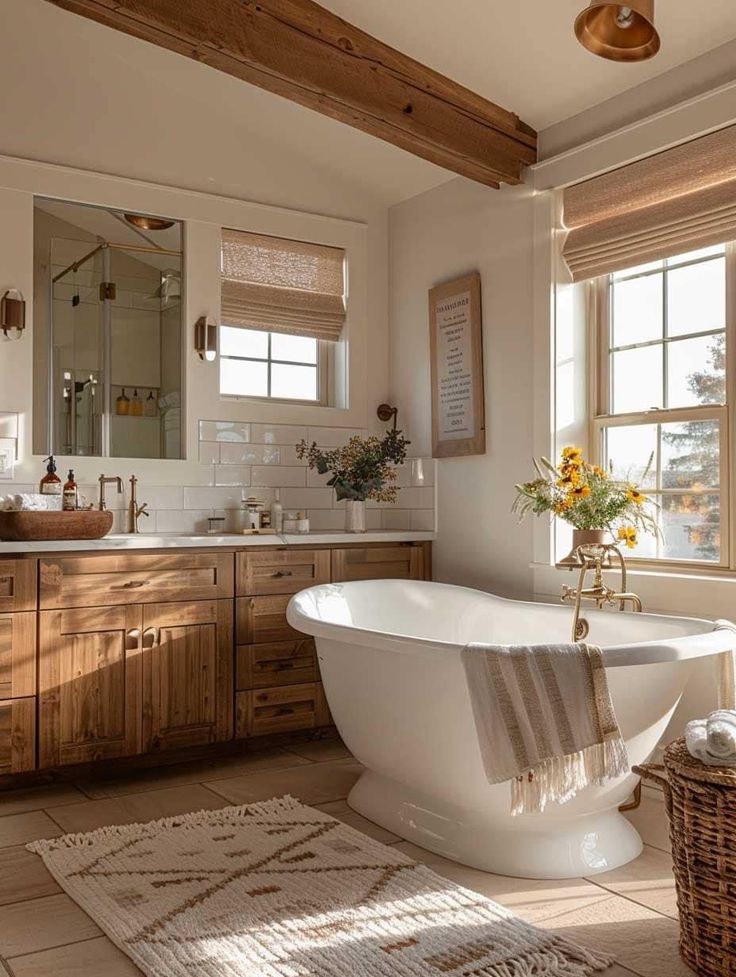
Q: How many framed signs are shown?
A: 1